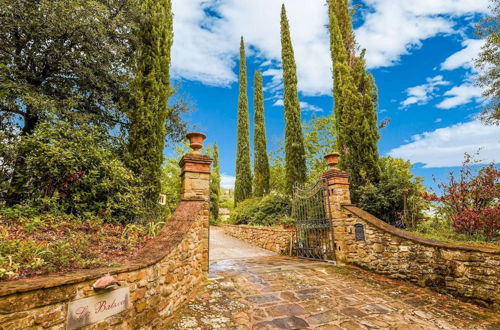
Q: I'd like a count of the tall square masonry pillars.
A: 2